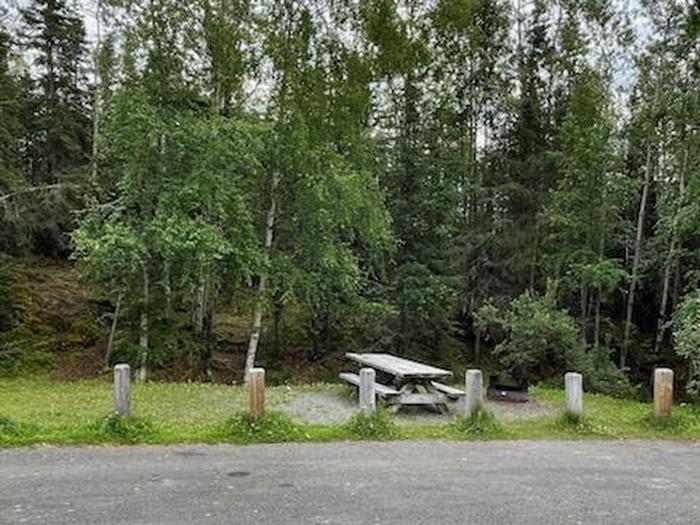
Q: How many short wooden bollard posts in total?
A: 6